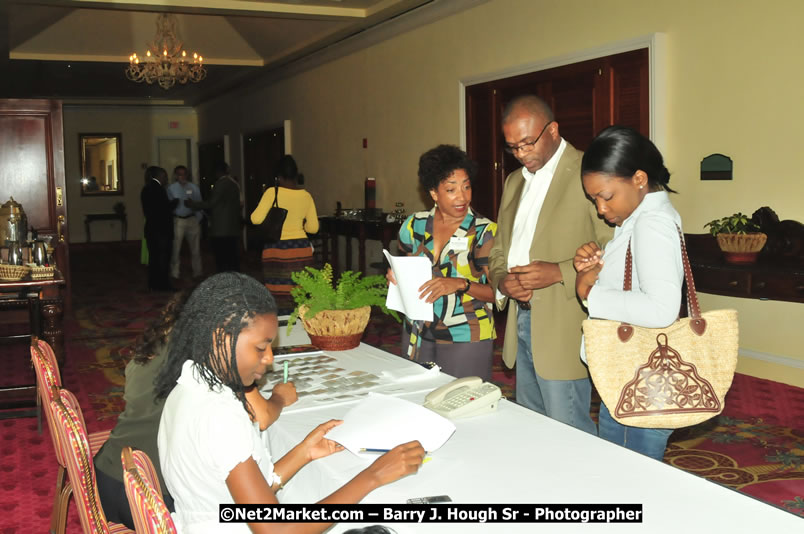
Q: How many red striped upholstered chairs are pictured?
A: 3